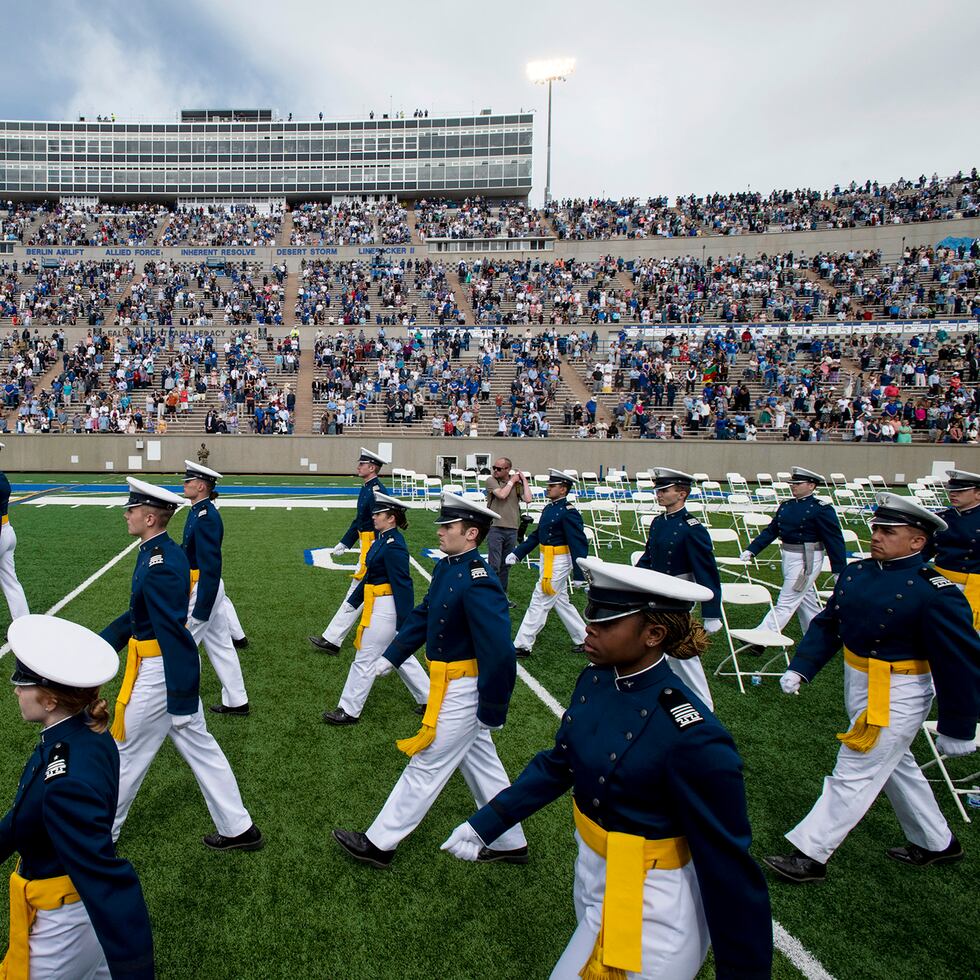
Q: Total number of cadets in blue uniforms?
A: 13